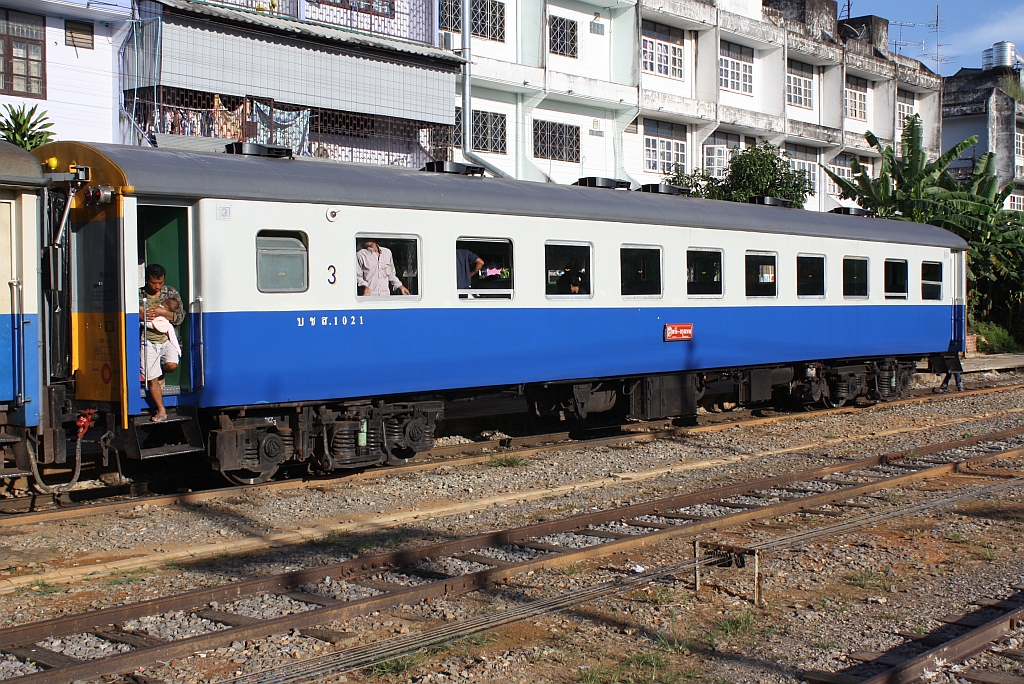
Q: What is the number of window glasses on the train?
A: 11